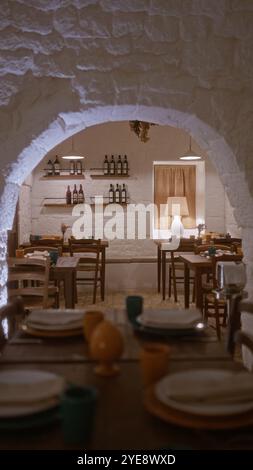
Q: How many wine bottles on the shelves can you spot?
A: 14